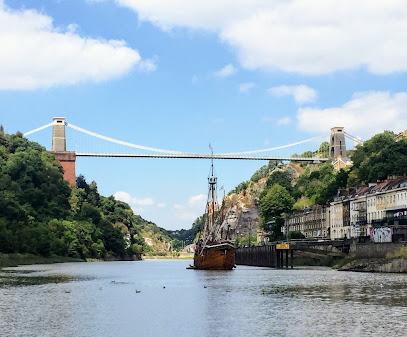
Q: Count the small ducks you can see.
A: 7